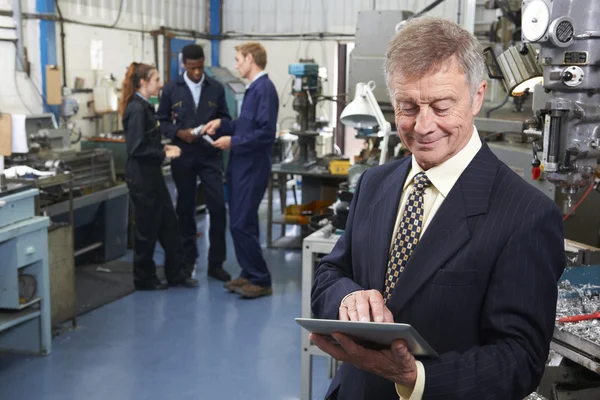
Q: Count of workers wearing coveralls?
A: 3